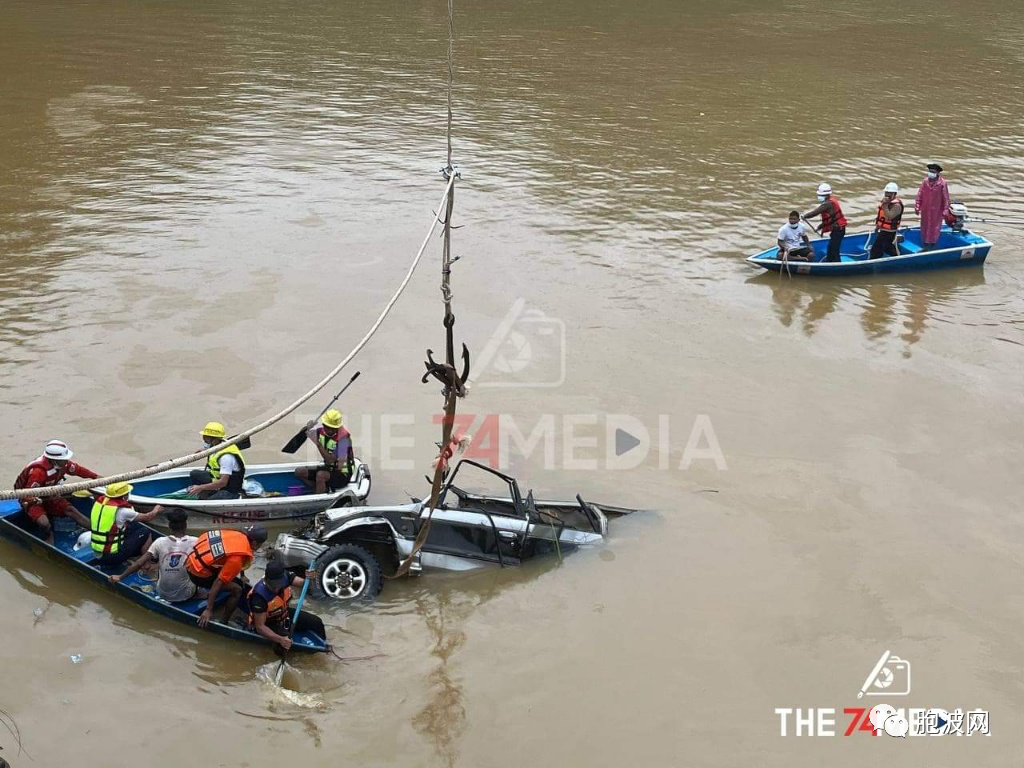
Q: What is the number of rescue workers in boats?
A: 11